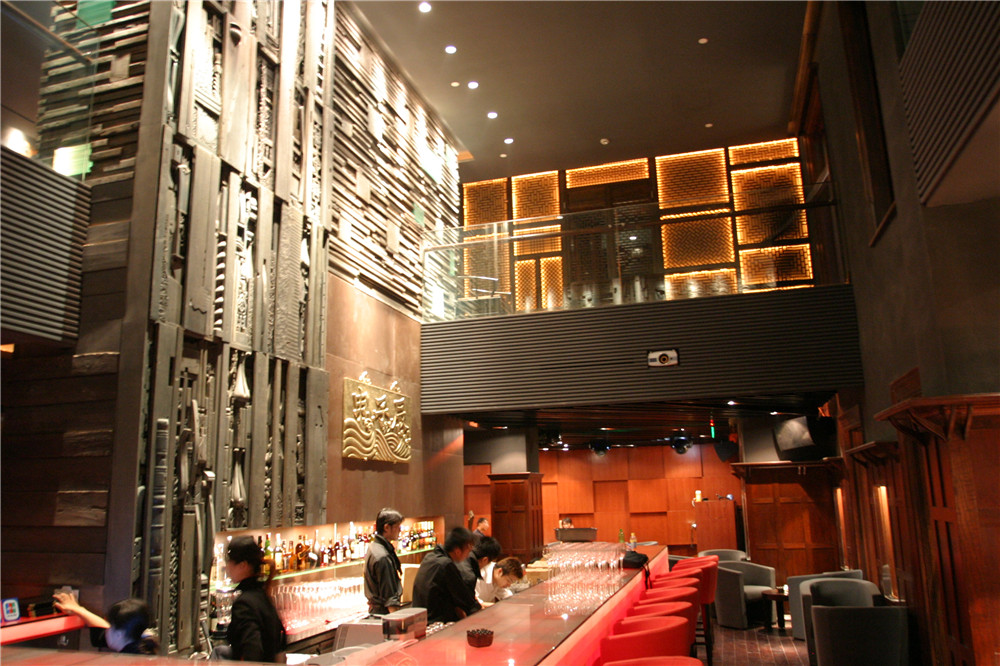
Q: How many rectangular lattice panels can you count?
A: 13